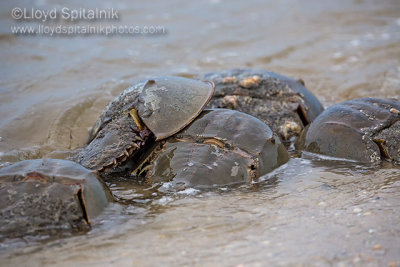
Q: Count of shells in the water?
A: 5